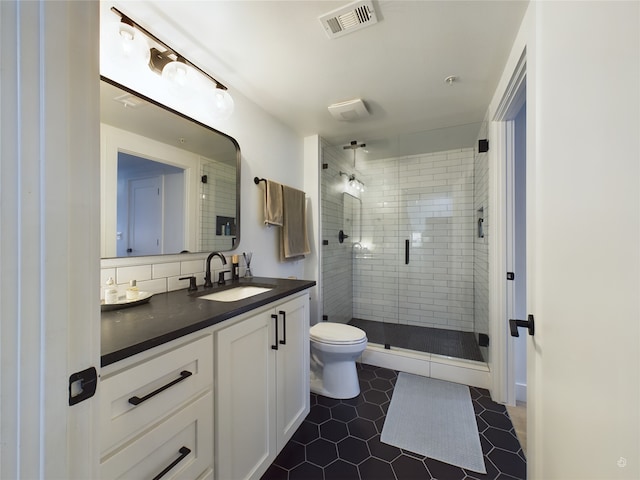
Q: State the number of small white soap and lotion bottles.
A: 2